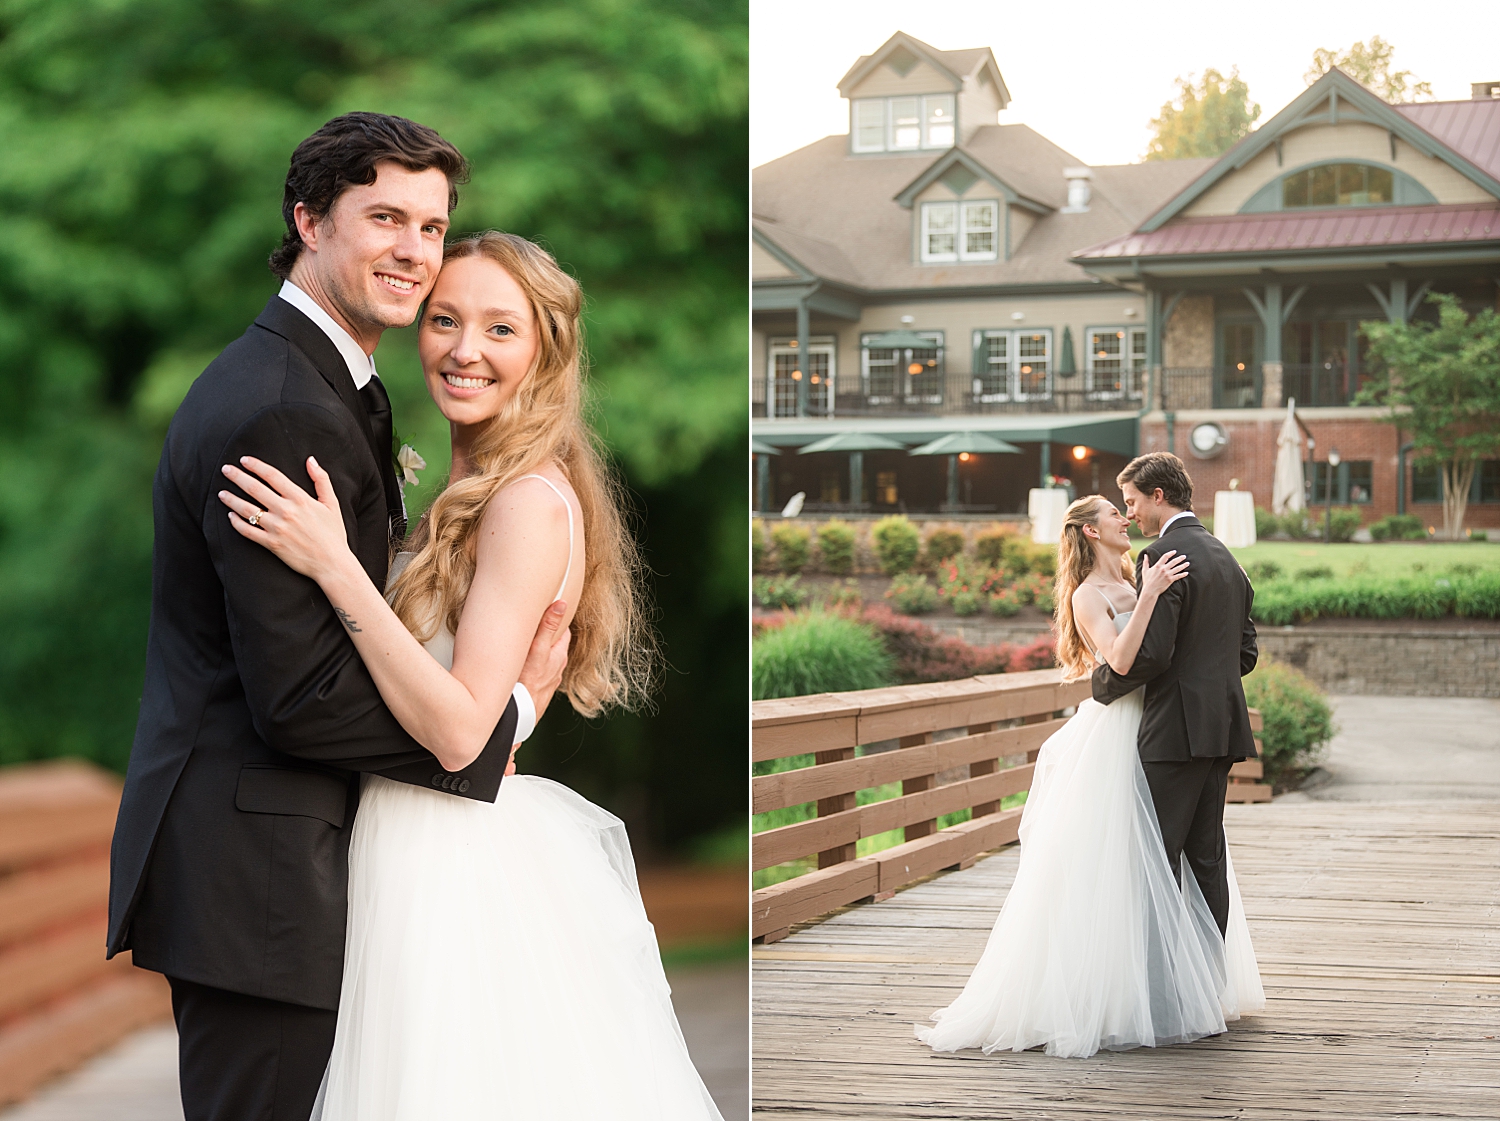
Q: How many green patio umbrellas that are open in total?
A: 4